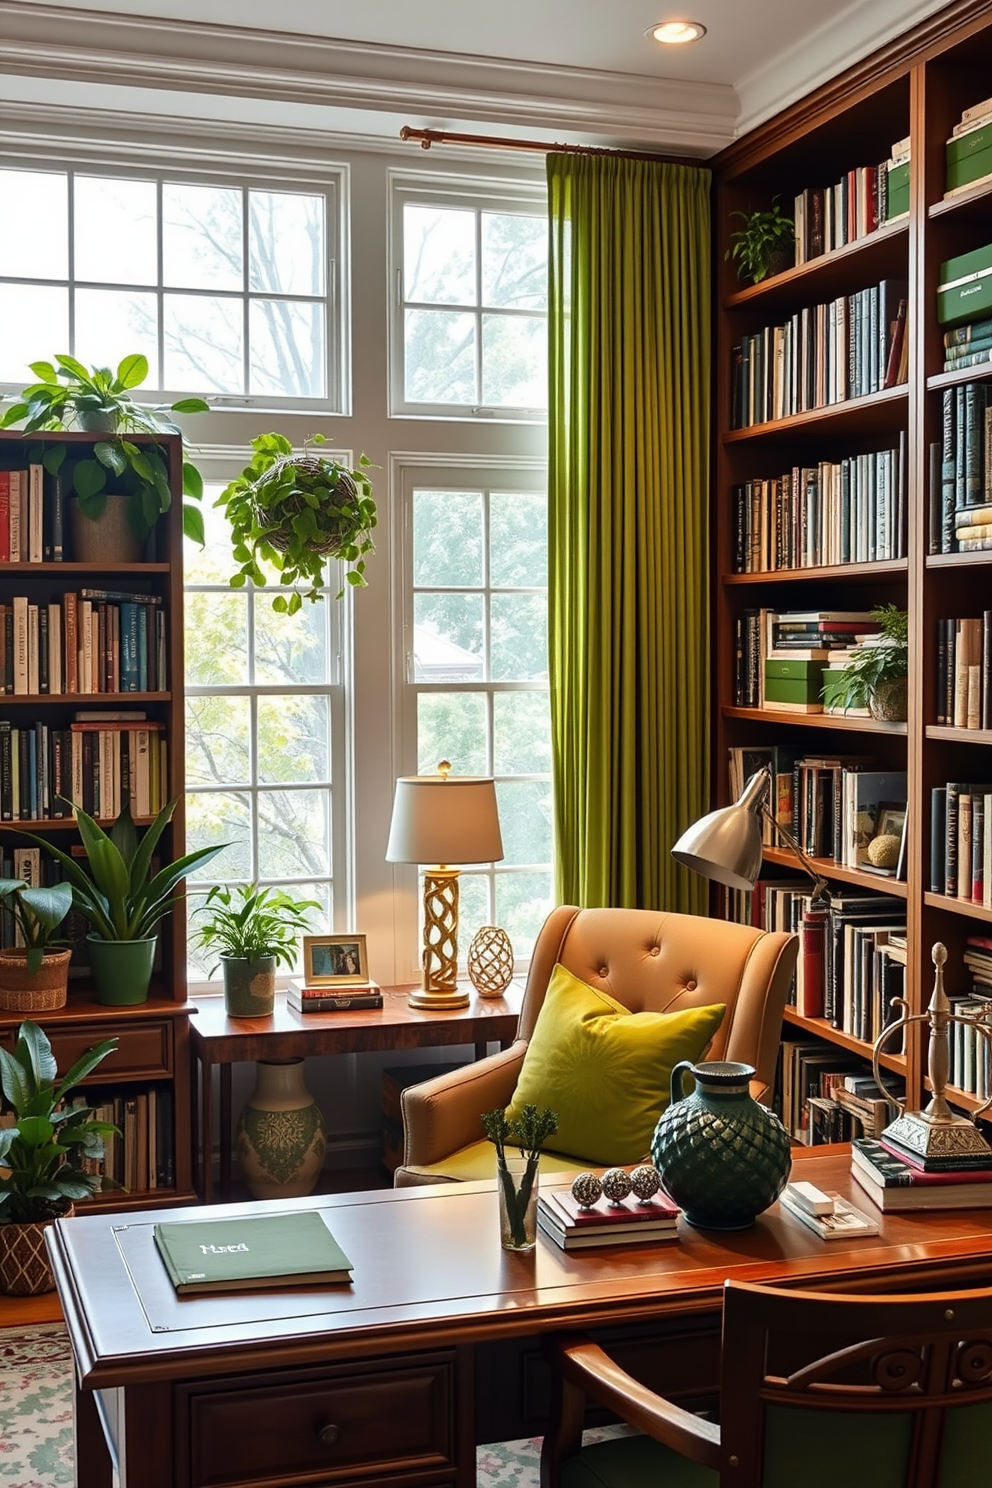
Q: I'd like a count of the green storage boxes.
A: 5